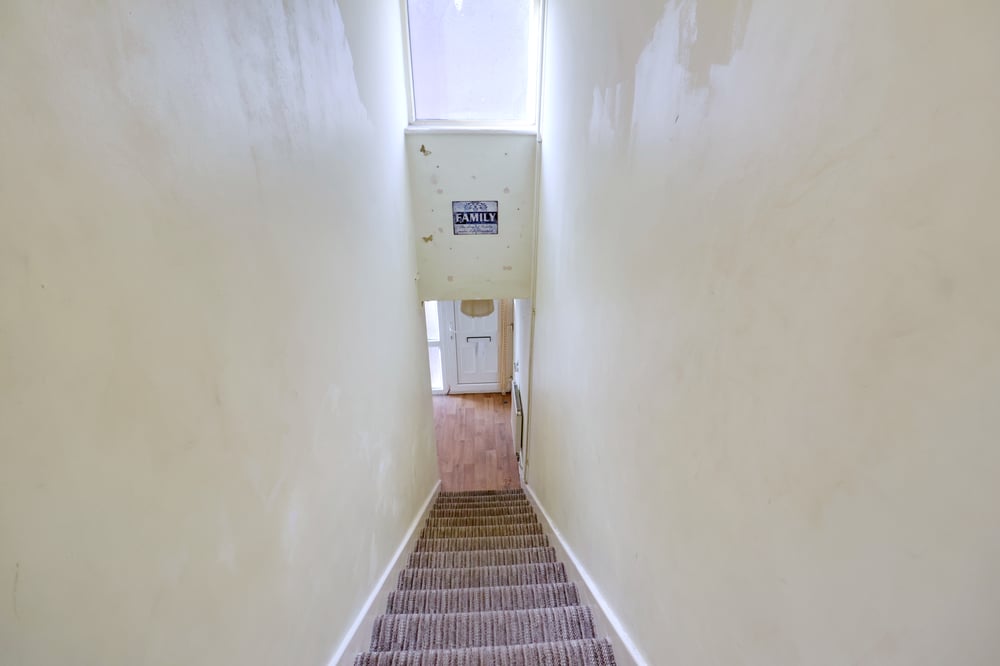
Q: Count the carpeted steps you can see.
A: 12